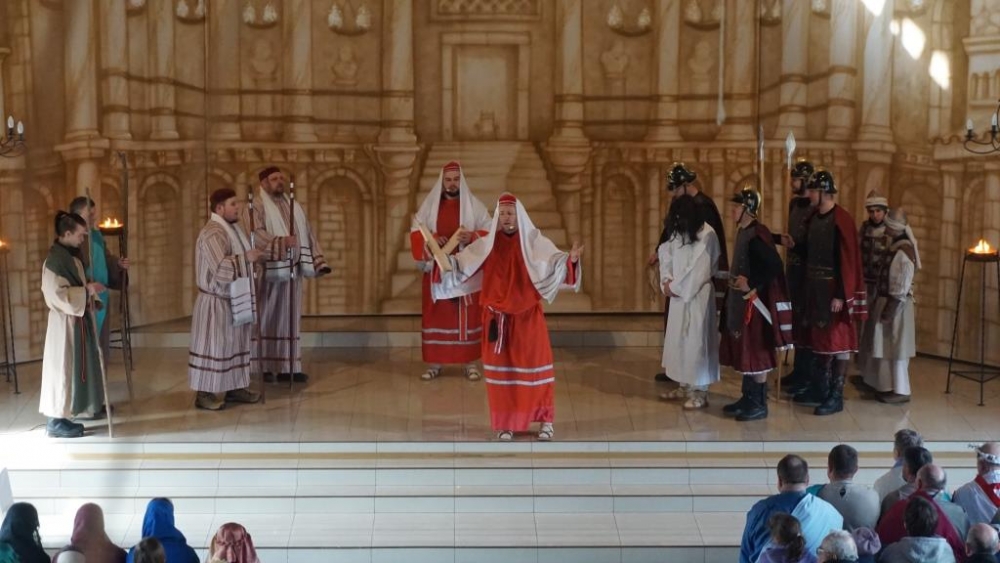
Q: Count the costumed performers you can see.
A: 13